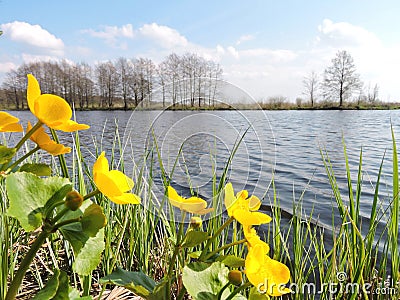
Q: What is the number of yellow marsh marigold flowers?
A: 8